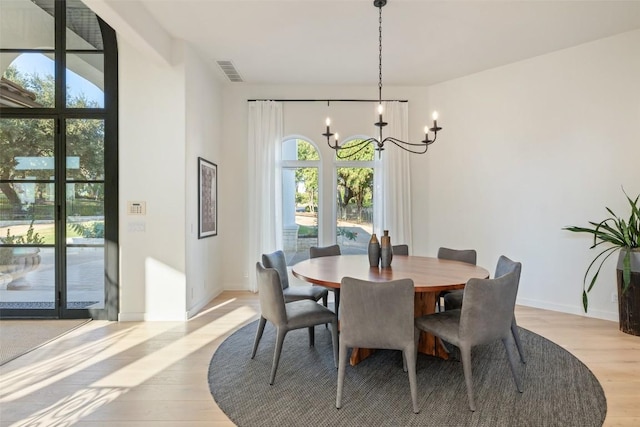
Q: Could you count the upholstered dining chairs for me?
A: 8